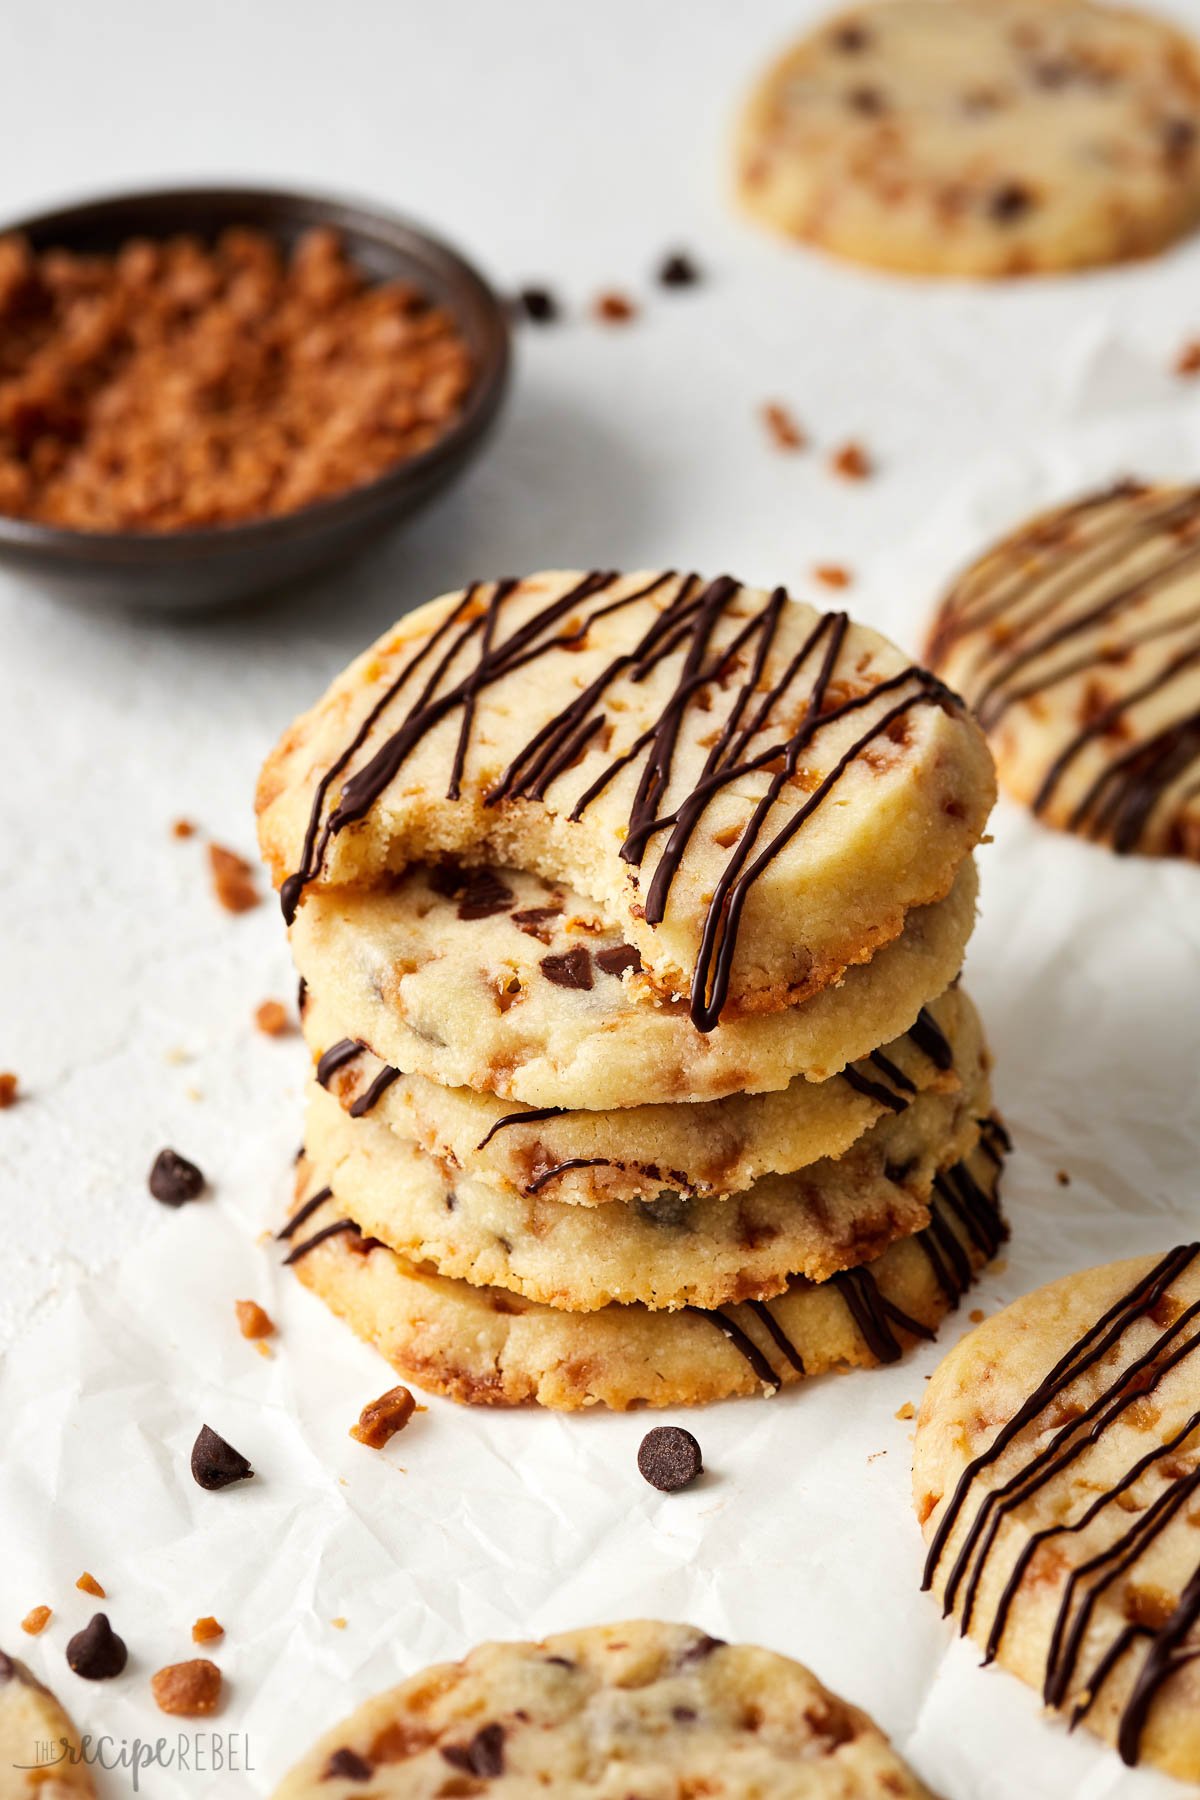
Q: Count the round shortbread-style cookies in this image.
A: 10